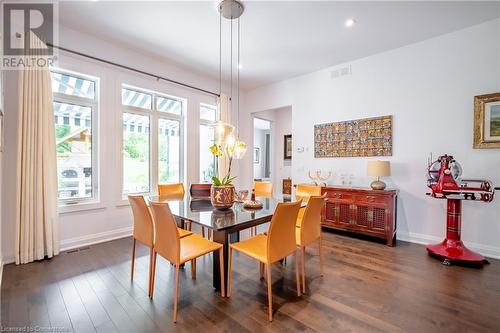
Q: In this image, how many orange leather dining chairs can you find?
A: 7